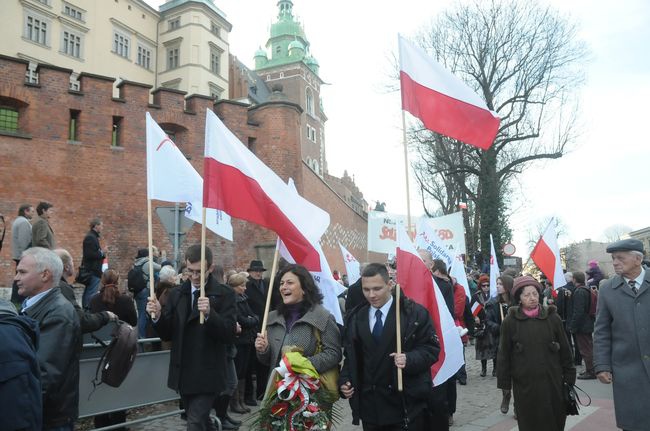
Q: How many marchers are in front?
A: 3